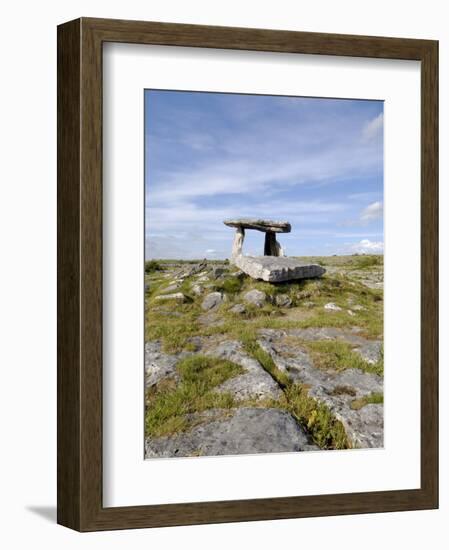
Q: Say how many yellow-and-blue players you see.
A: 0